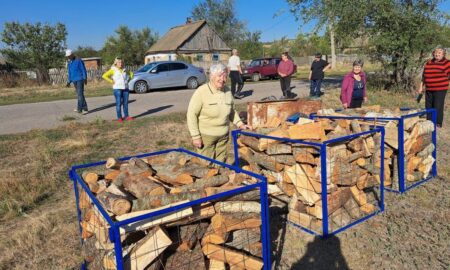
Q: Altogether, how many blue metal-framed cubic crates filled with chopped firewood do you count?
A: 3